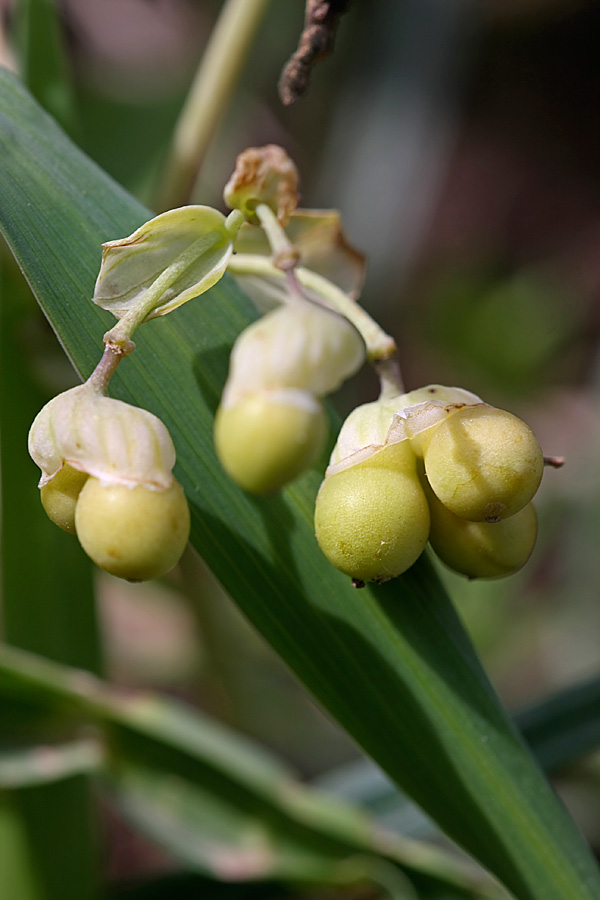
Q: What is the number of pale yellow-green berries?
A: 6